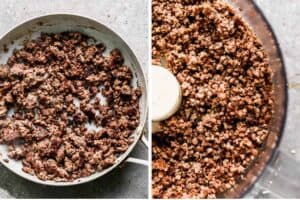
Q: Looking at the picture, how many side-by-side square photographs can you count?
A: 2